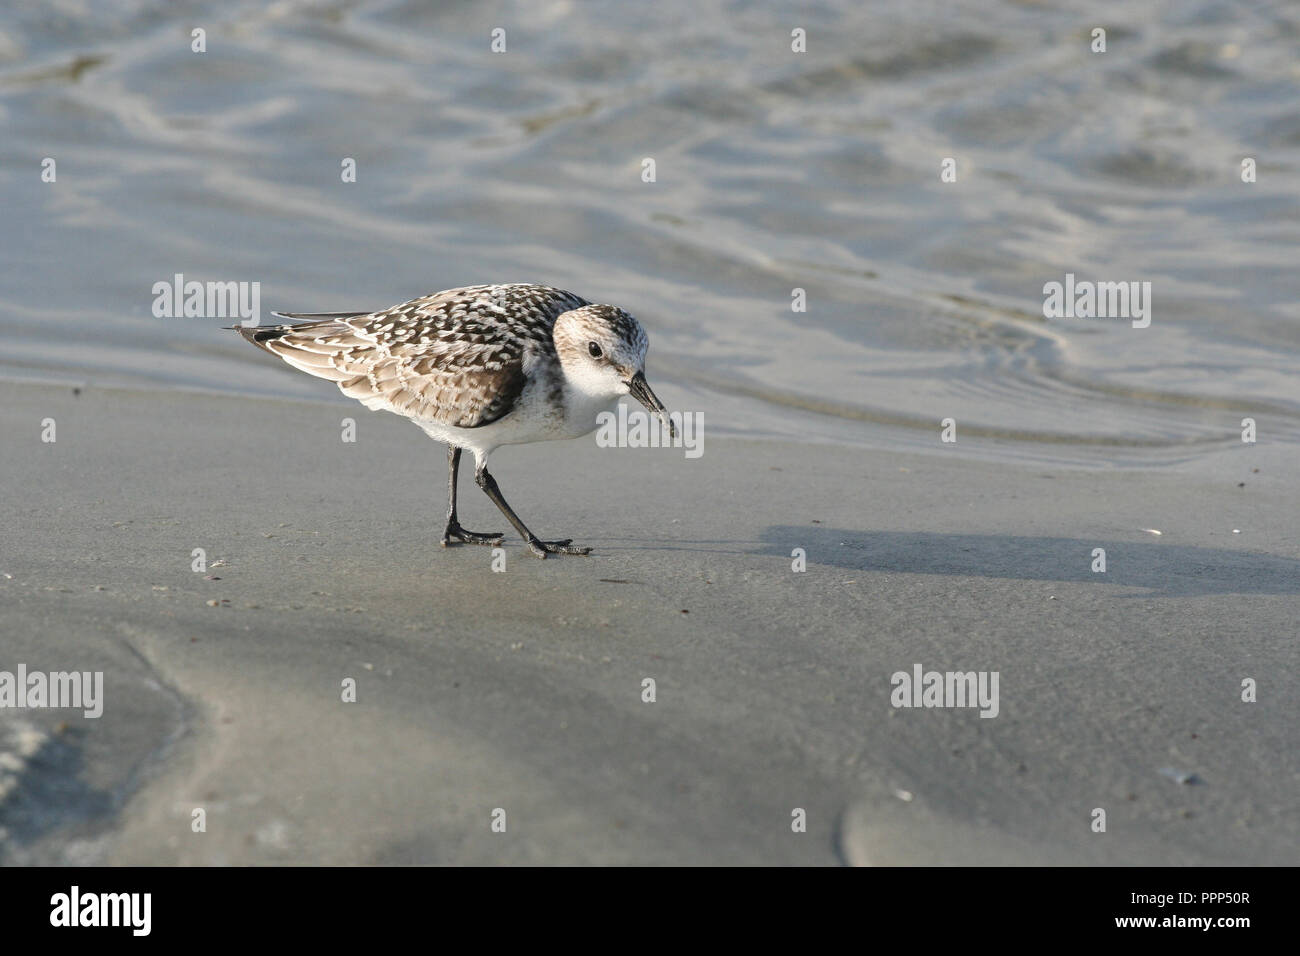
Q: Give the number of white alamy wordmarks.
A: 6